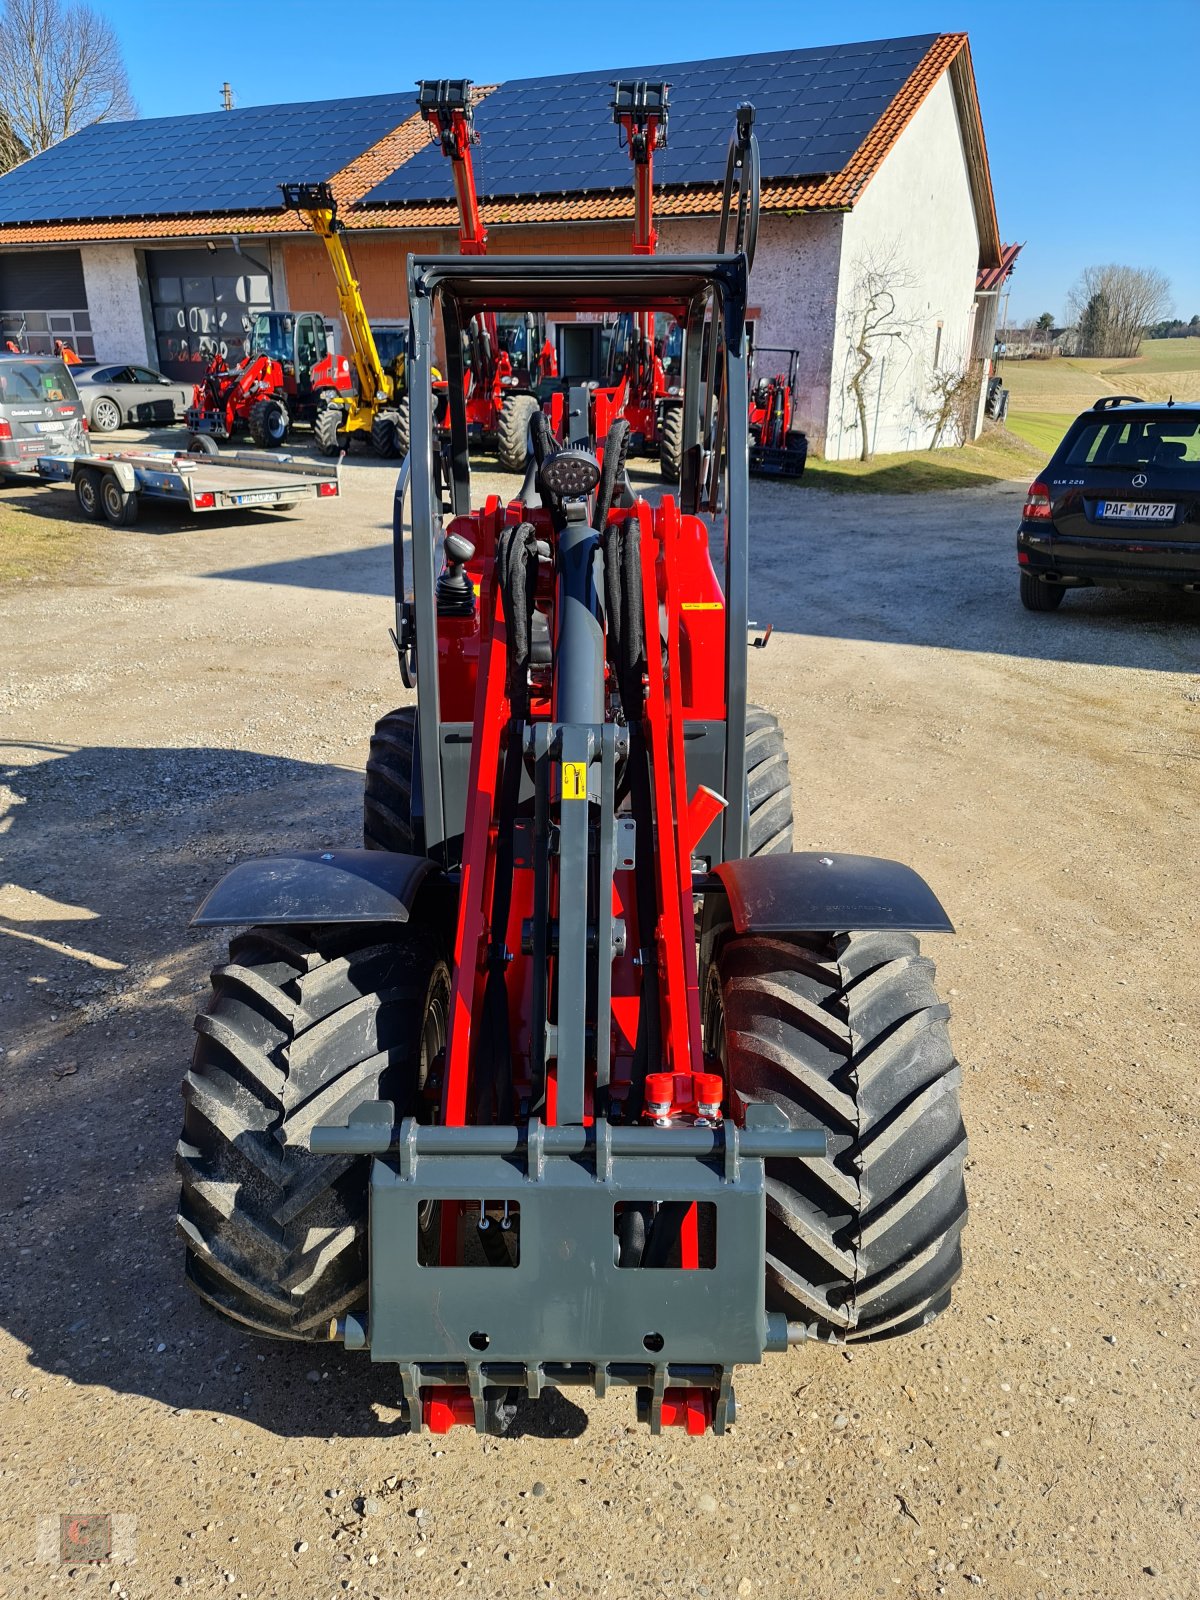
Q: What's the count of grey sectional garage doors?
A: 2